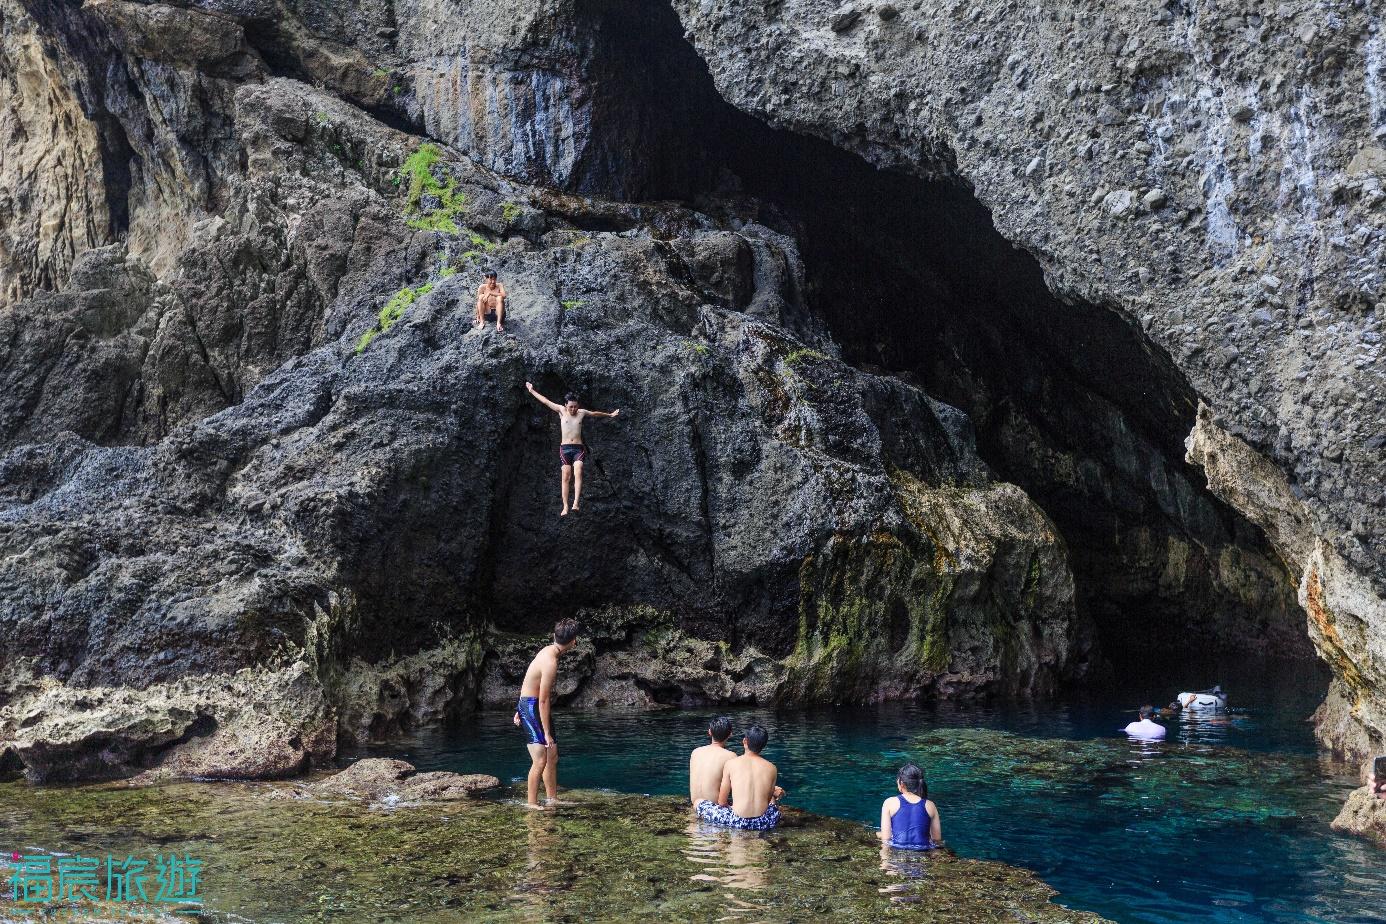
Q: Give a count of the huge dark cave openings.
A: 1